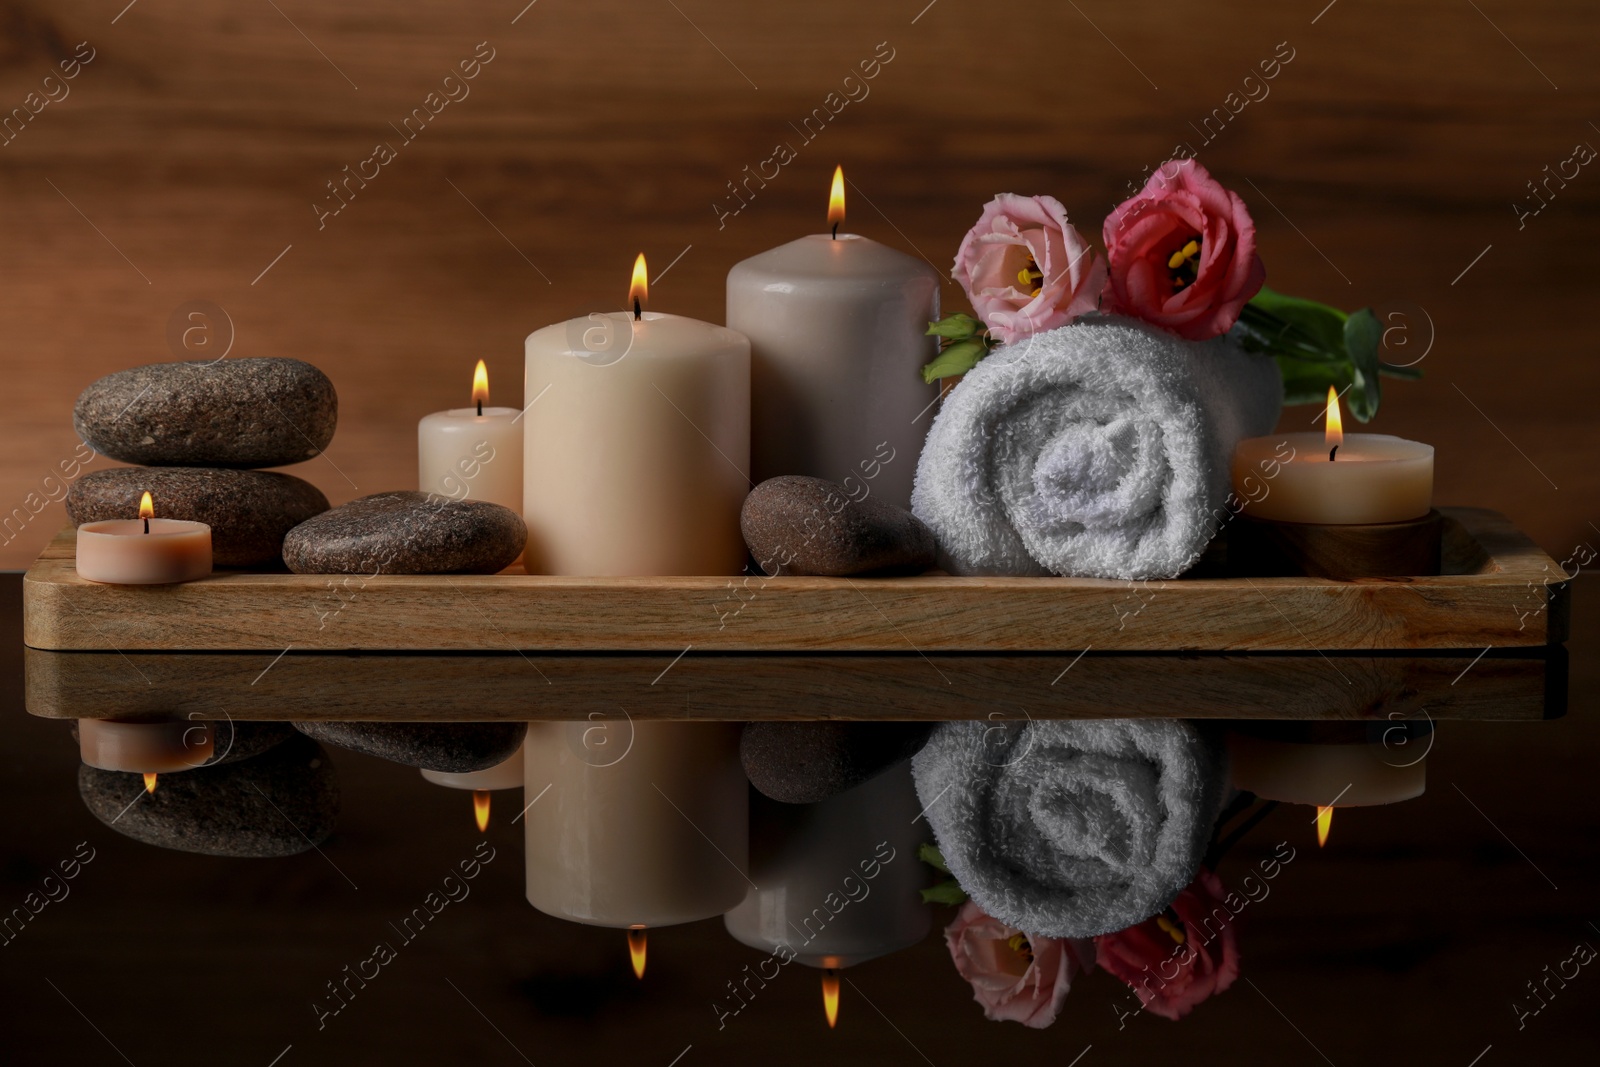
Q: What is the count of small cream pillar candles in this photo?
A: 1